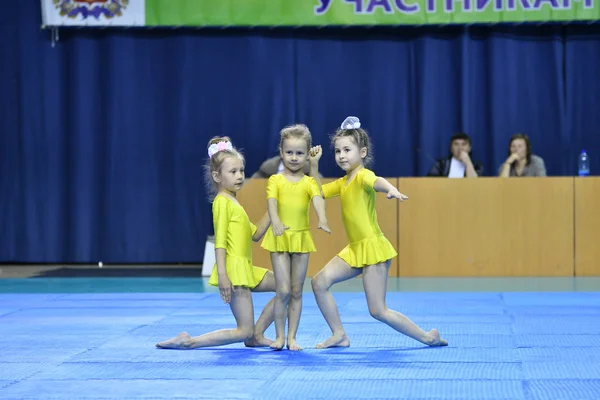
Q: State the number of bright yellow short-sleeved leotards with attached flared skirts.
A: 3